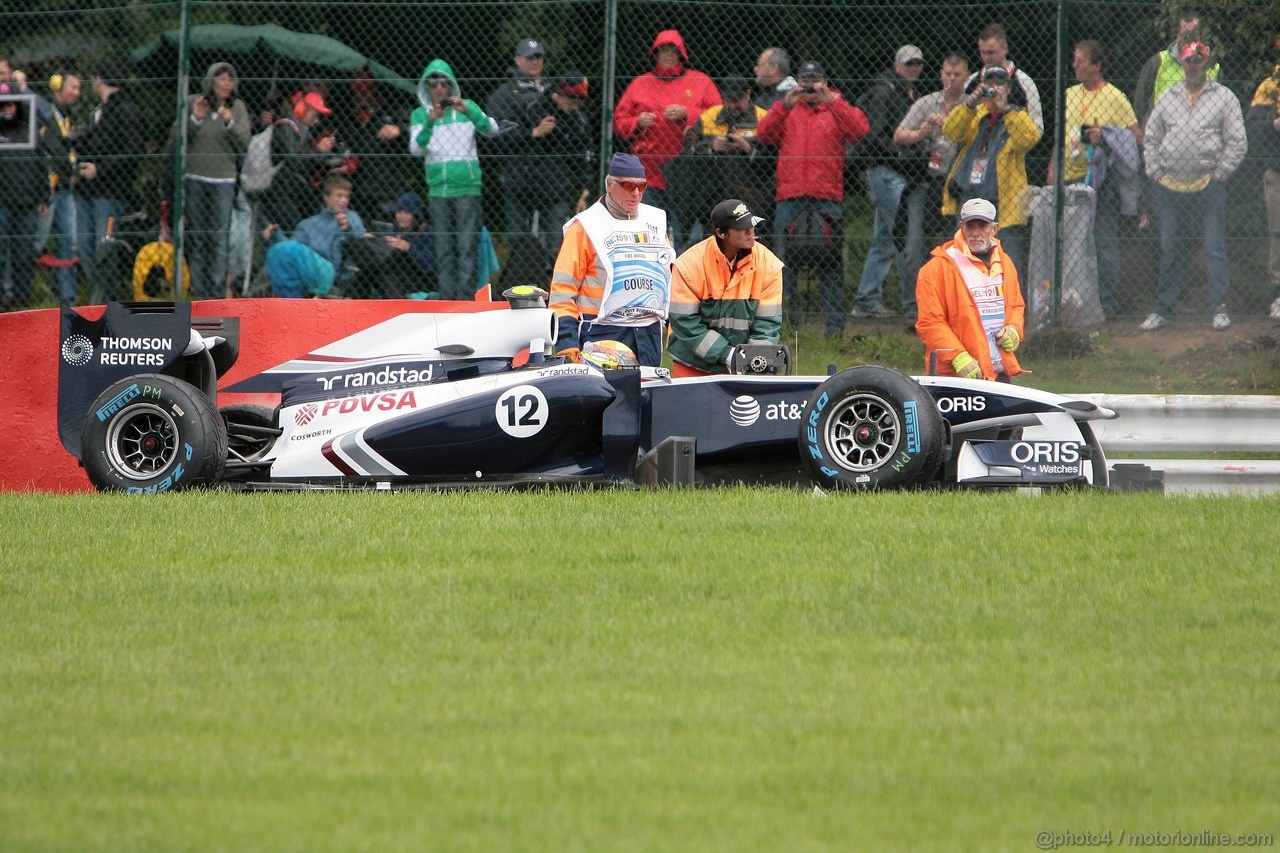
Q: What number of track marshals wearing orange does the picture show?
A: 3